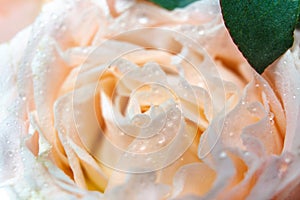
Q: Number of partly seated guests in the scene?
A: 0